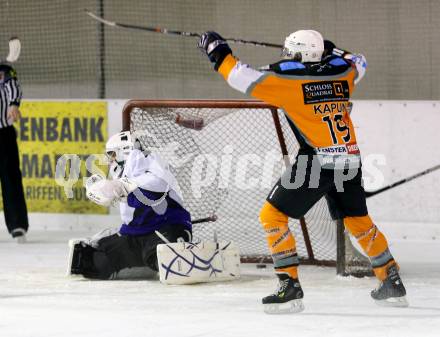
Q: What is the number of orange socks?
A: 2